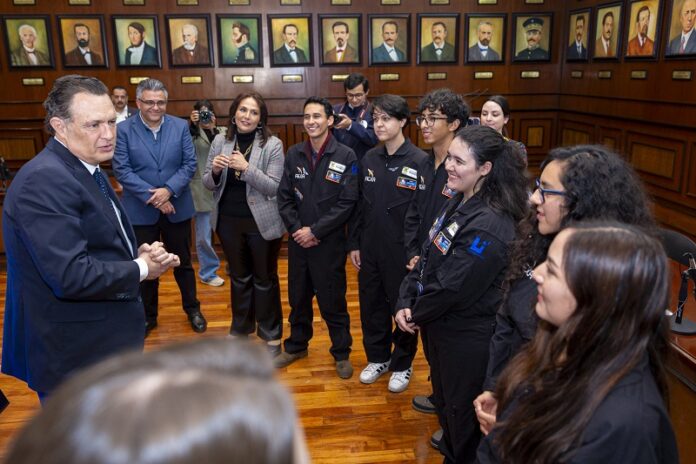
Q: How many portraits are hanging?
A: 15